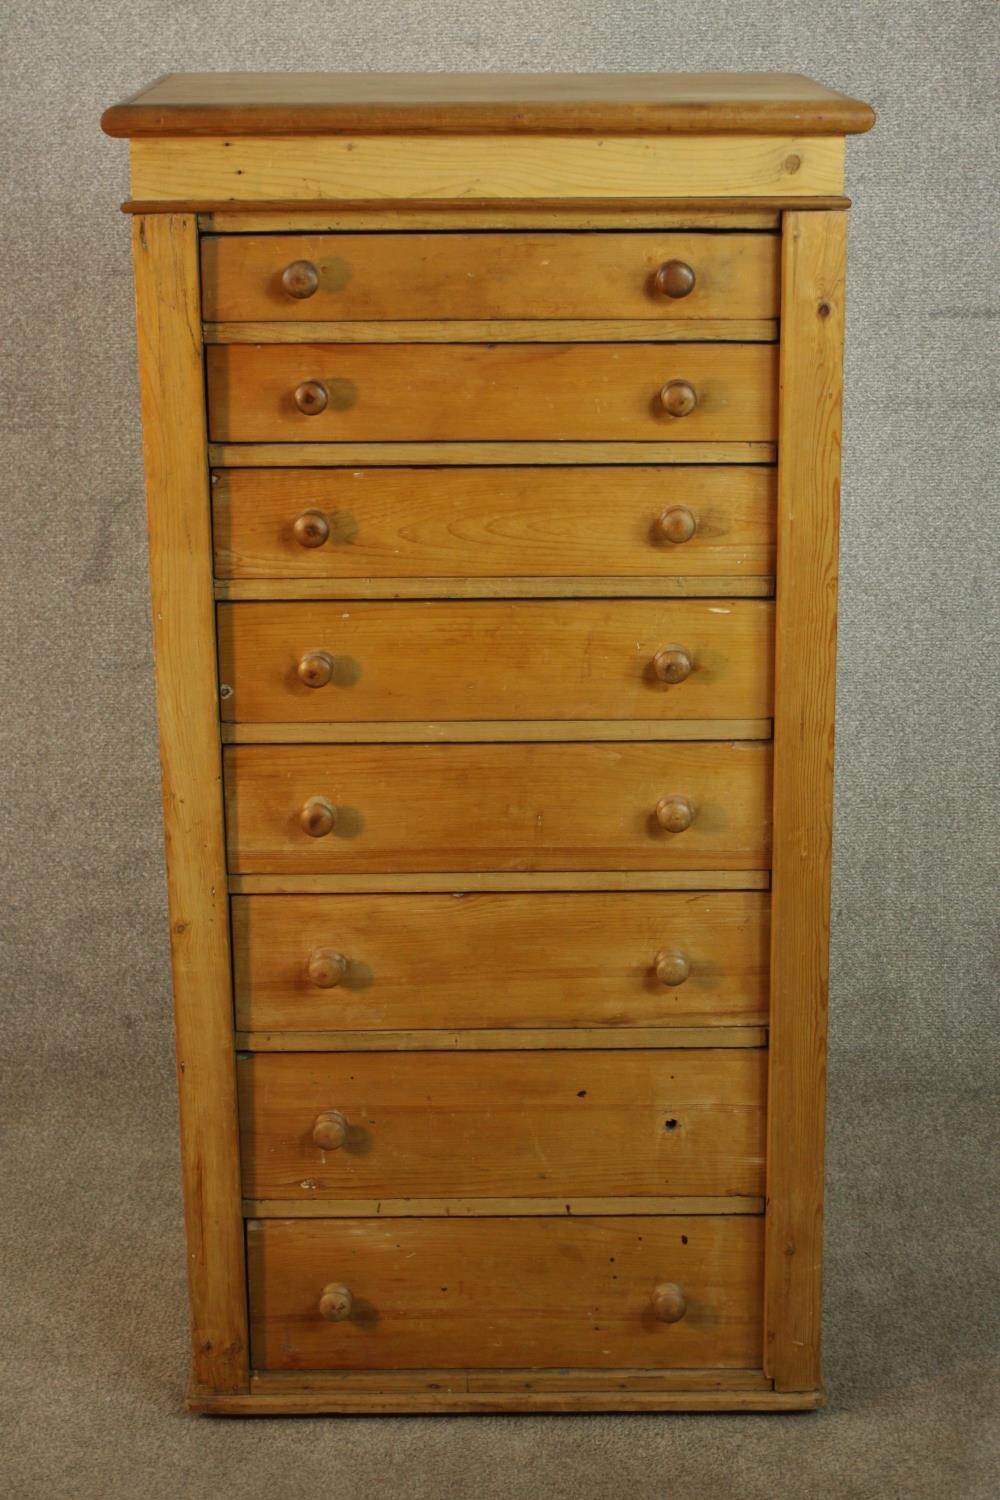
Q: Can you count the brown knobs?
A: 15